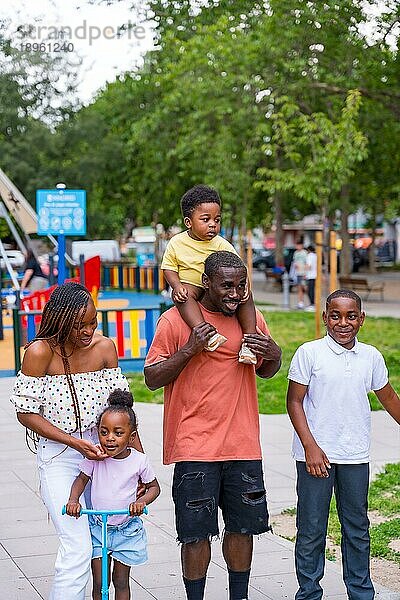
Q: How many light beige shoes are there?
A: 2